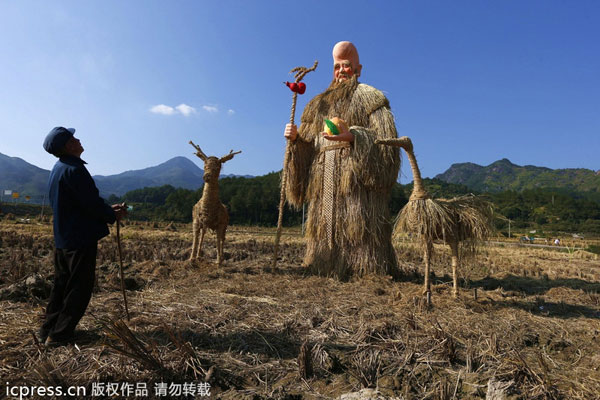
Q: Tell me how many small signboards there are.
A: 3